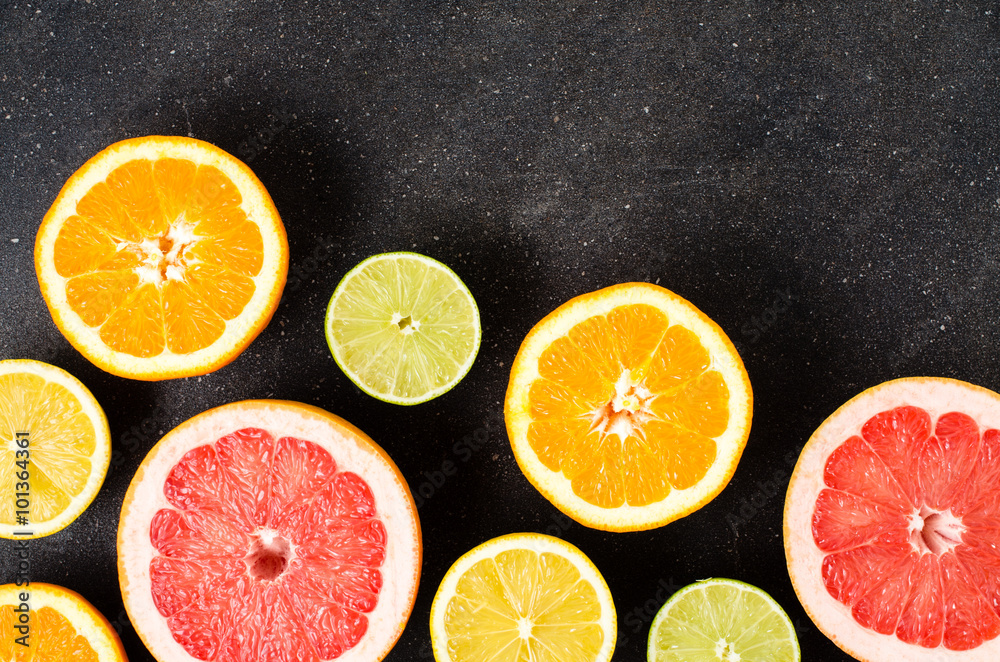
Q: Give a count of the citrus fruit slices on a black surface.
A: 9